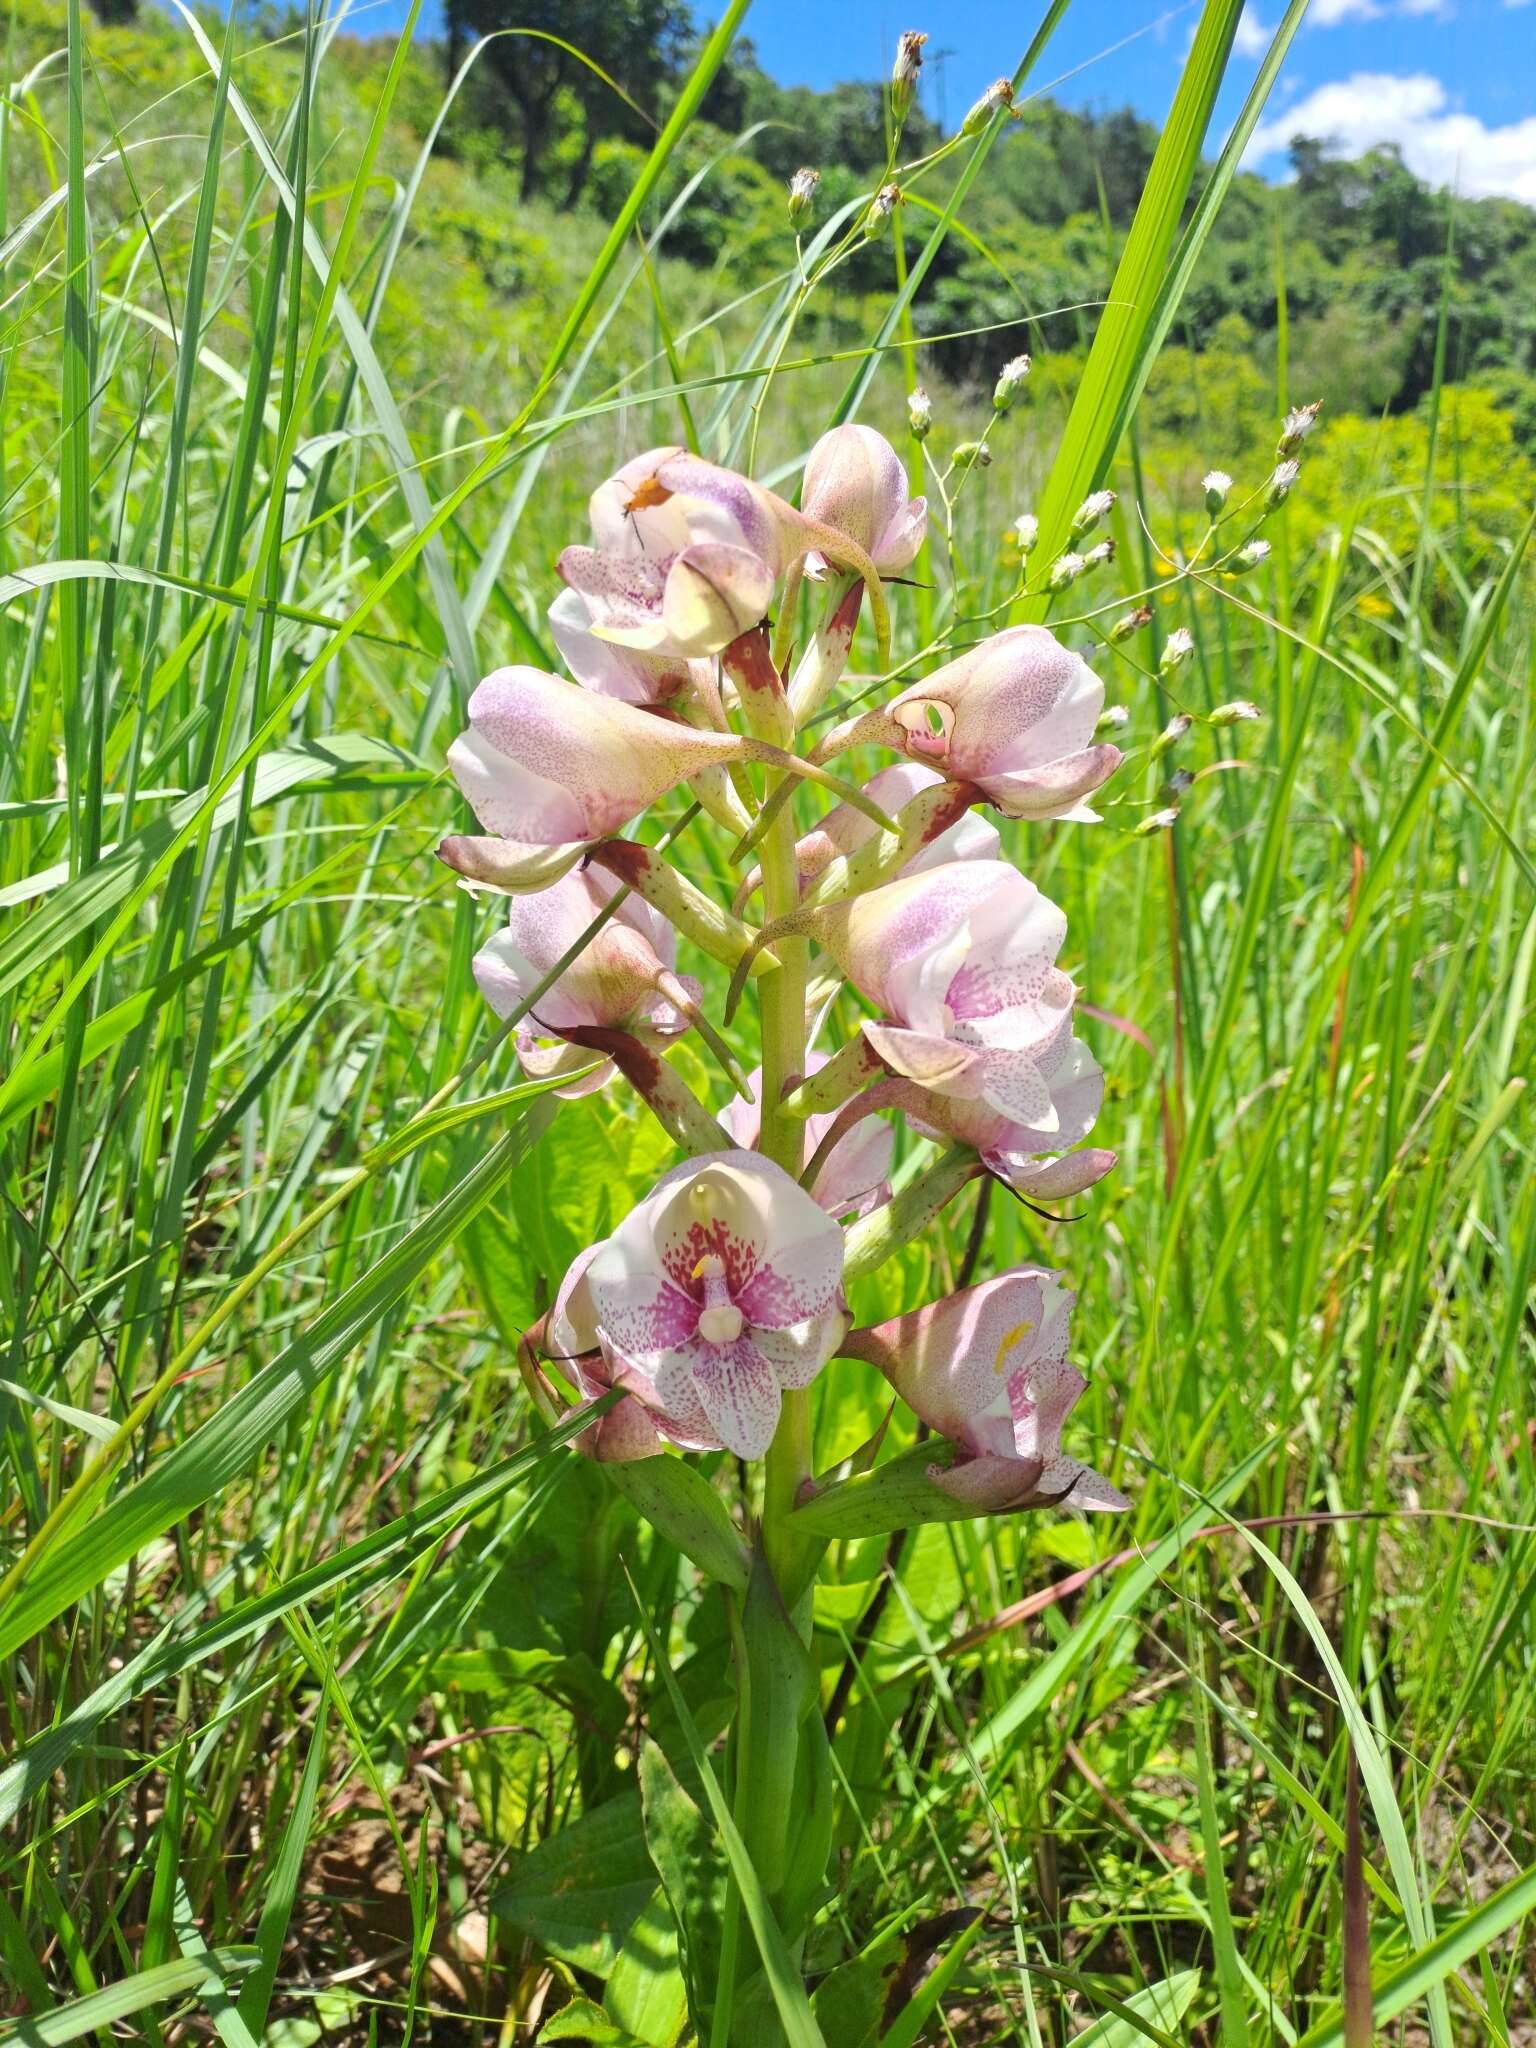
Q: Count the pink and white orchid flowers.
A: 13